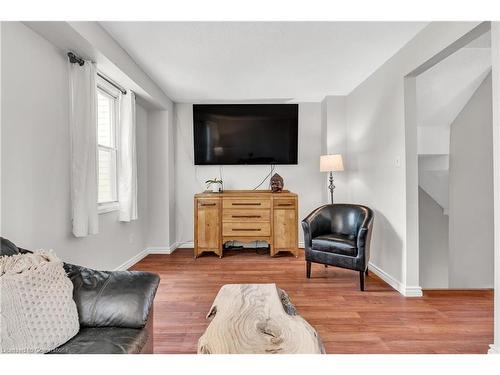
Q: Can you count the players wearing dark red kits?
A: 0